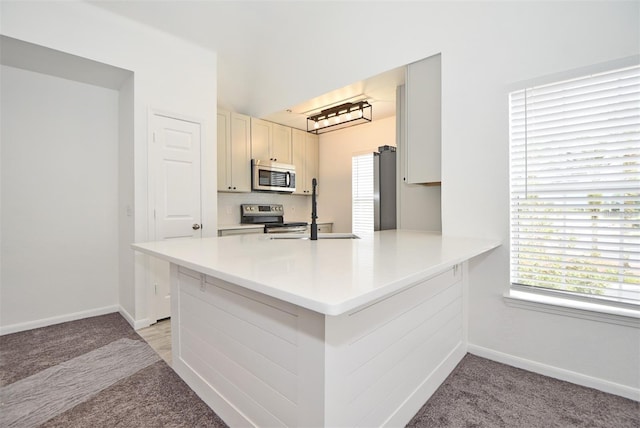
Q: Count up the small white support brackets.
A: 2